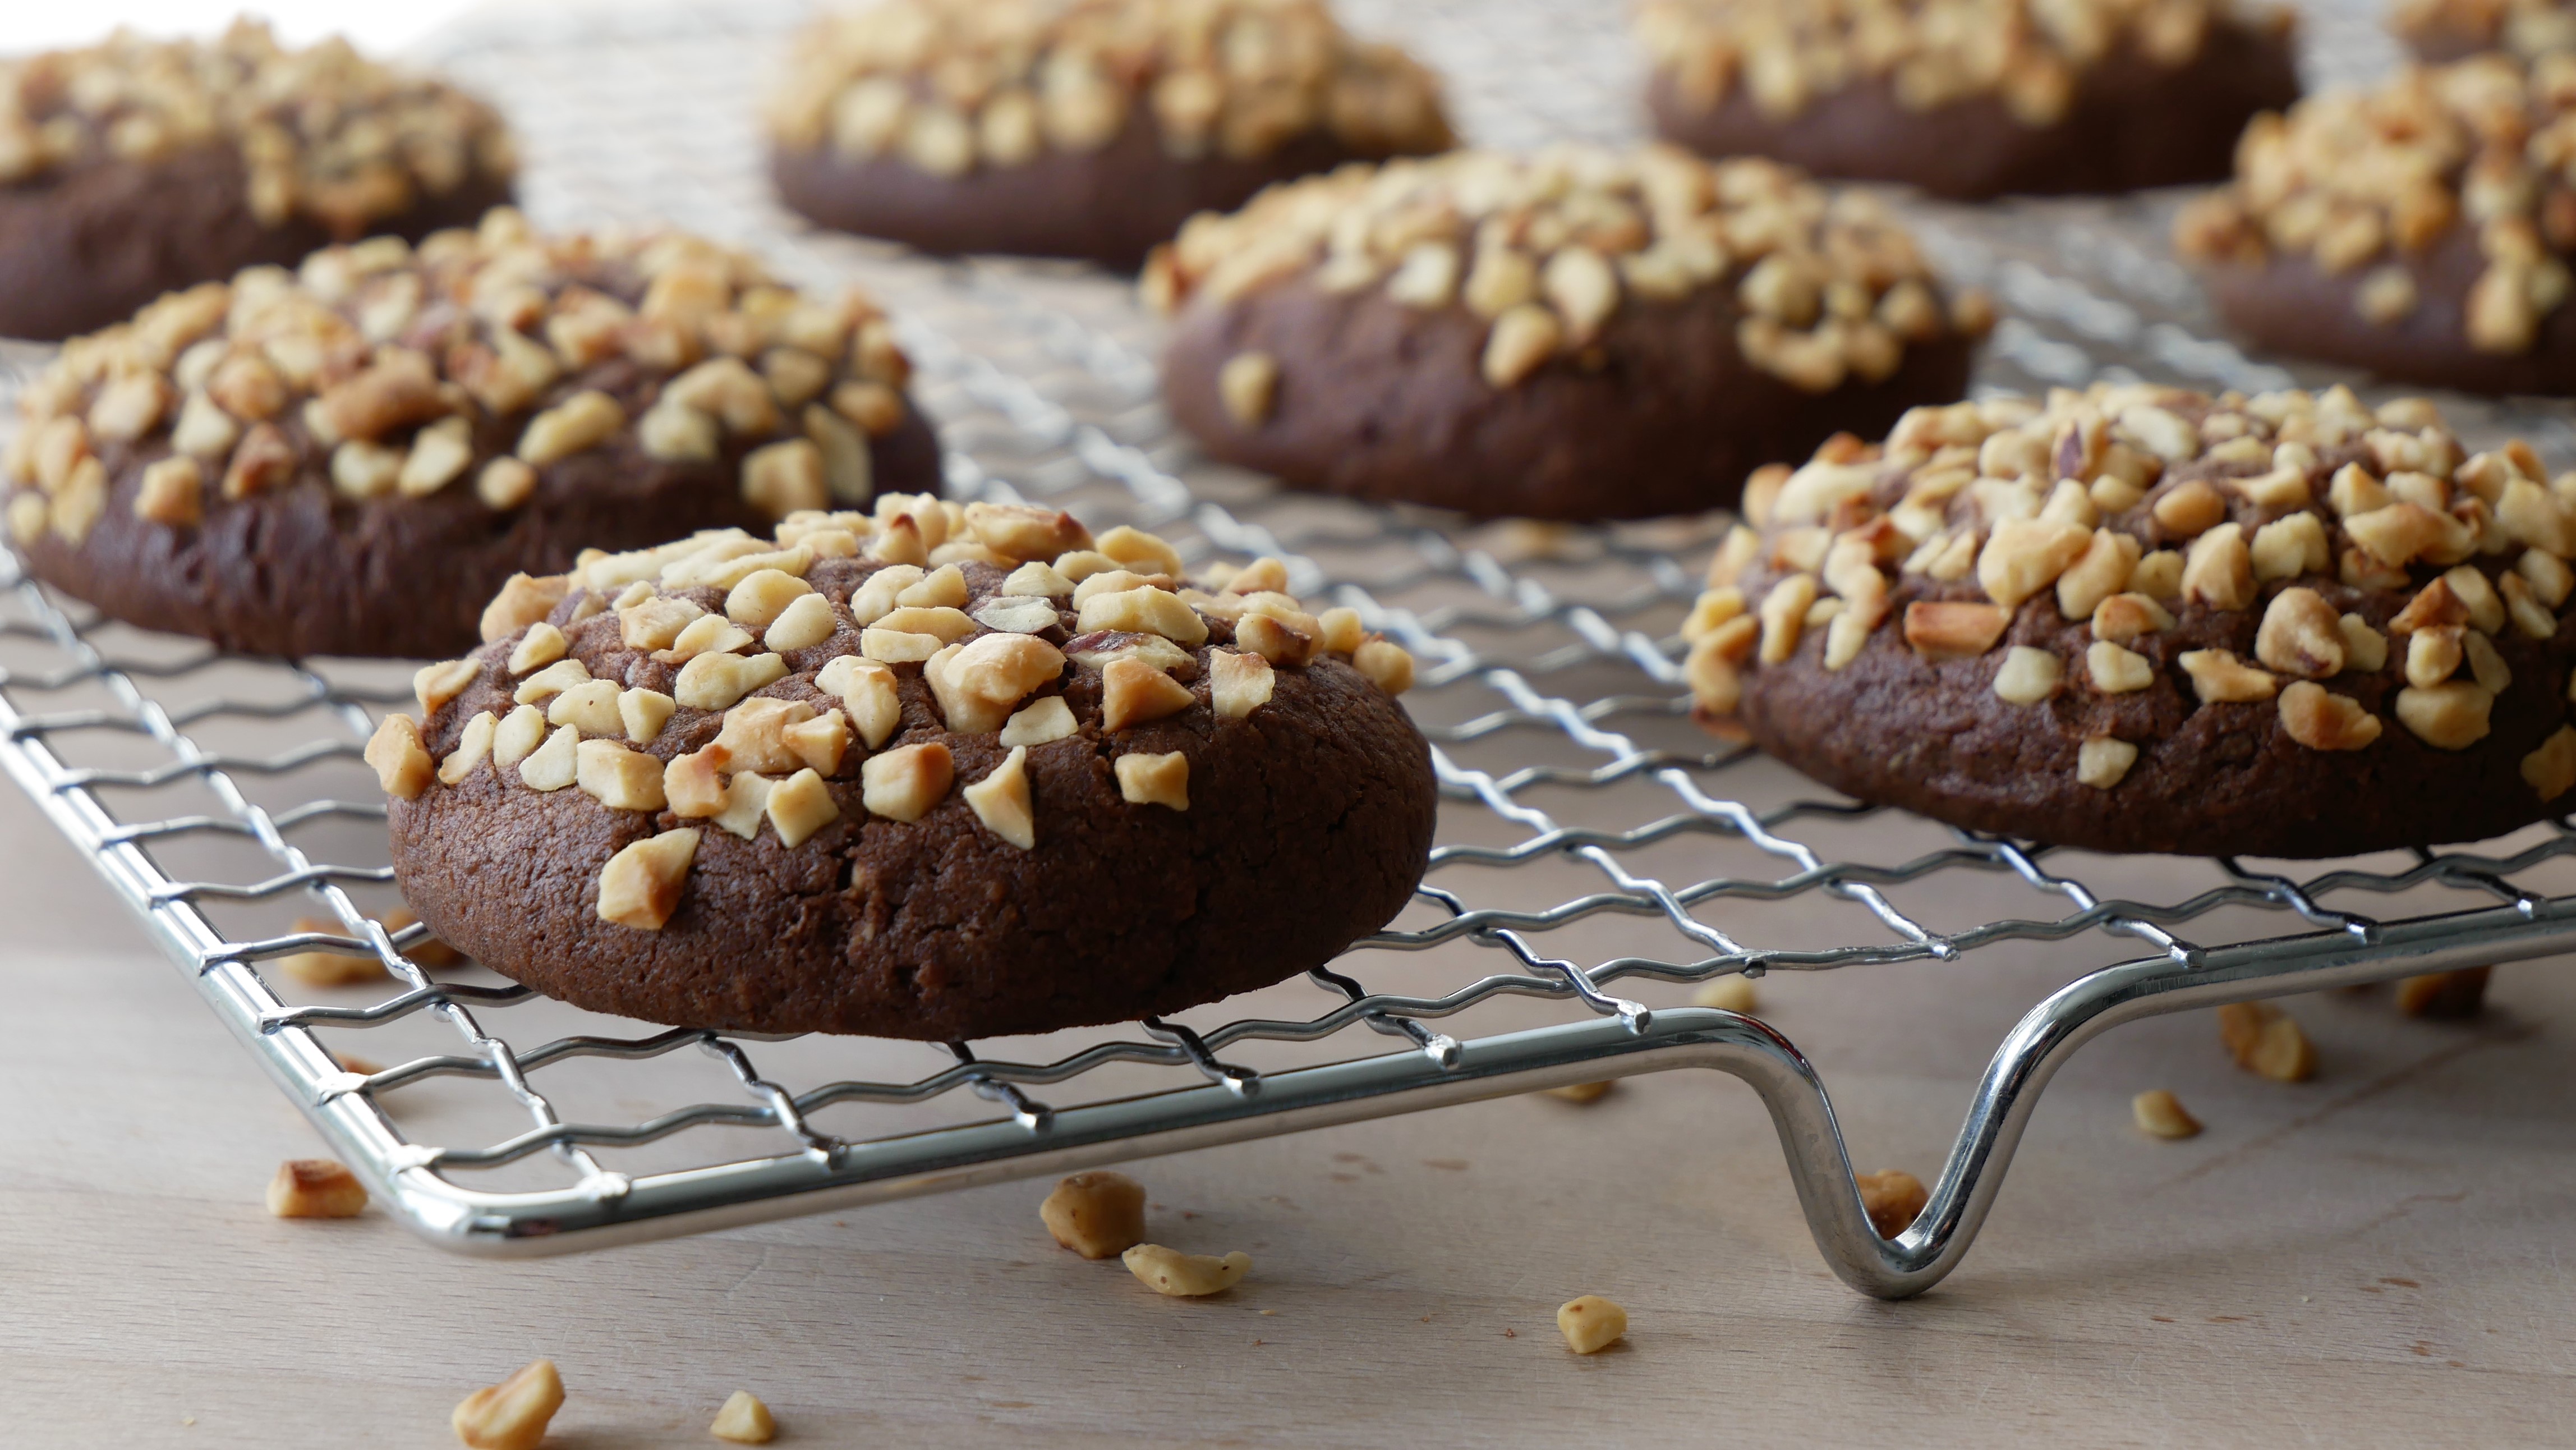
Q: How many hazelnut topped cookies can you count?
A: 9